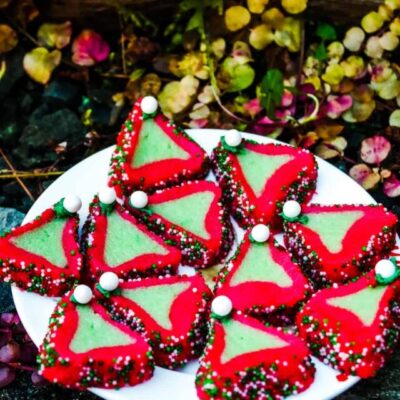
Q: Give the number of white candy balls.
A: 11